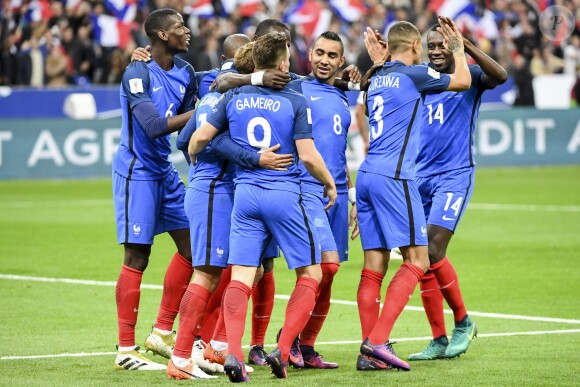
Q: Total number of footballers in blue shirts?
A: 8